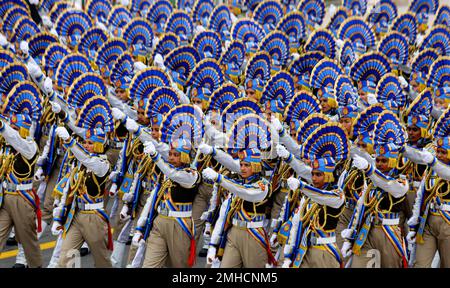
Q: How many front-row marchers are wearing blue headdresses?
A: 7